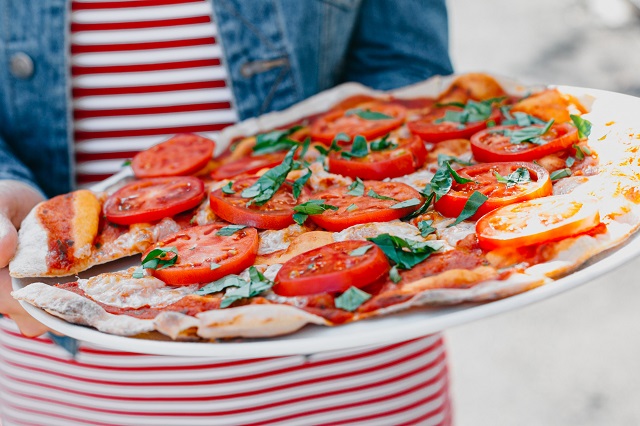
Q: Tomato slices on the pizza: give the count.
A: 13